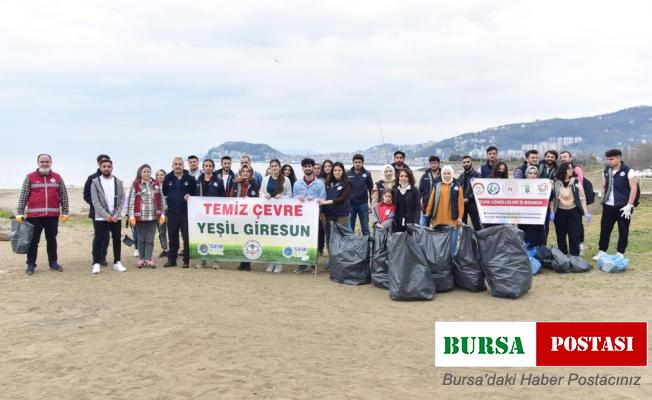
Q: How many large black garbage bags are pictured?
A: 6